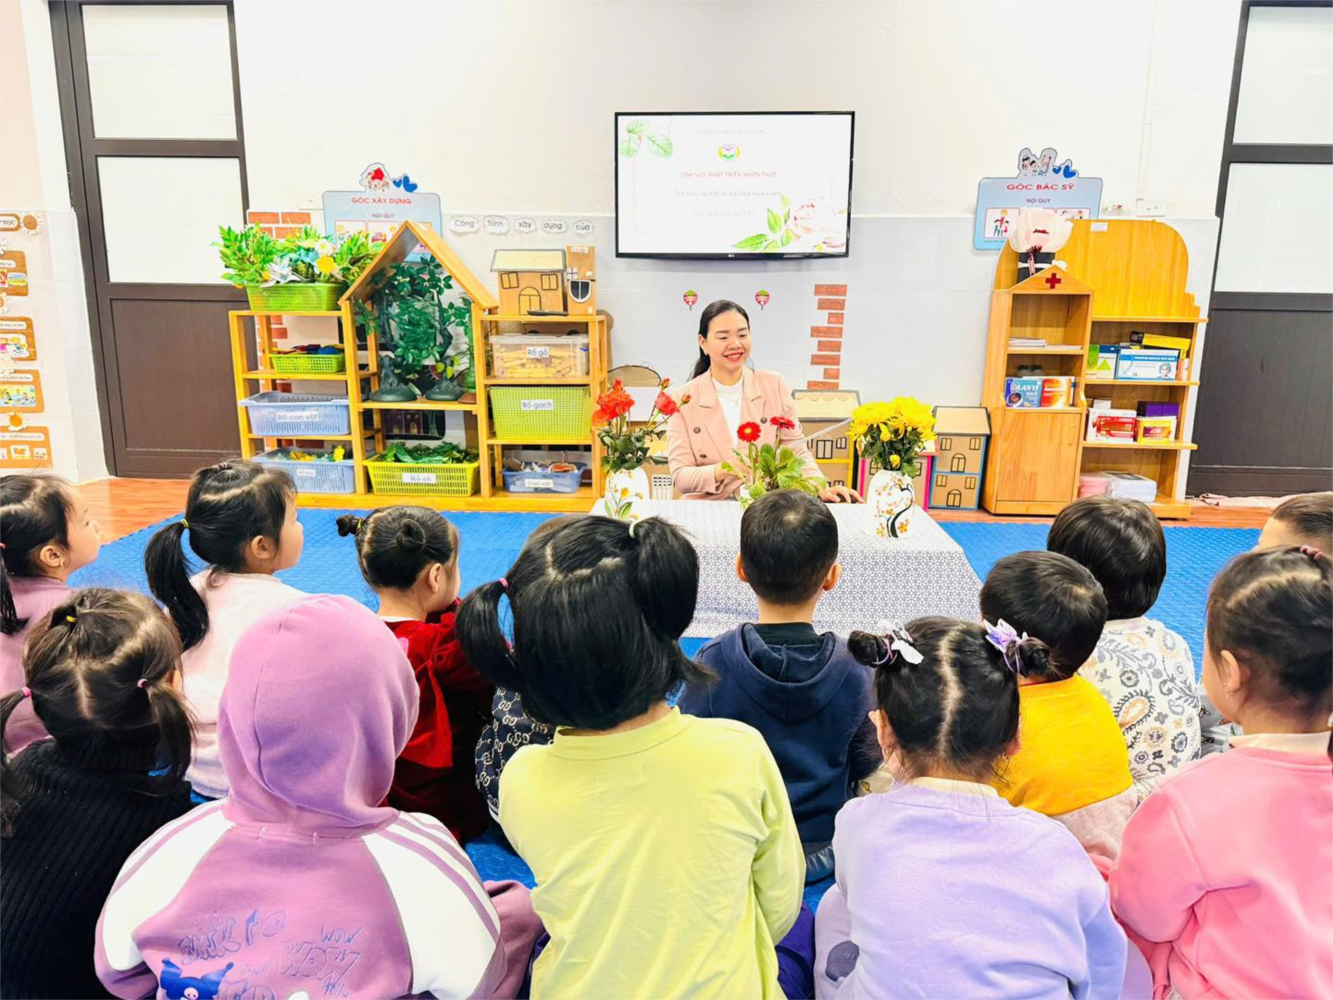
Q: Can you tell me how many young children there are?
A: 13